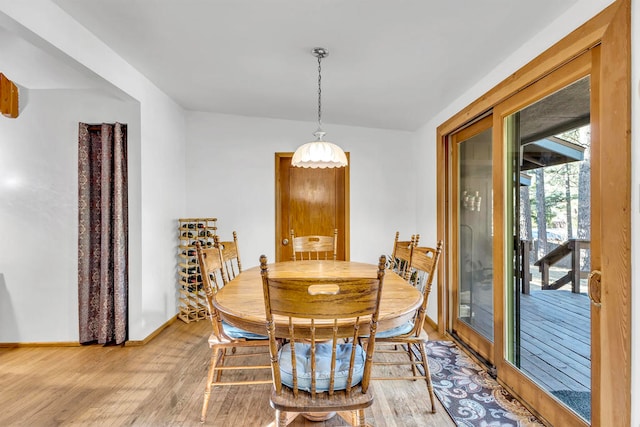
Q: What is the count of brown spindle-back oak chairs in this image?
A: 6